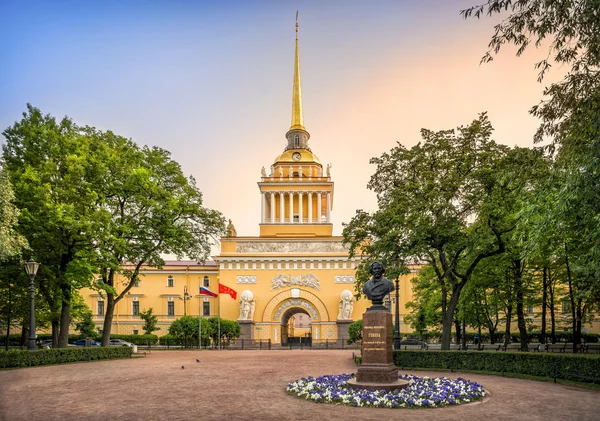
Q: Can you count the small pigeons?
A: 2